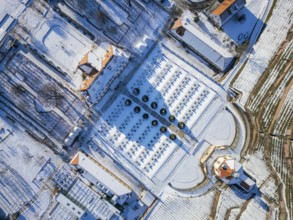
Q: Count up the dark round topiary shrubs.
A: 12